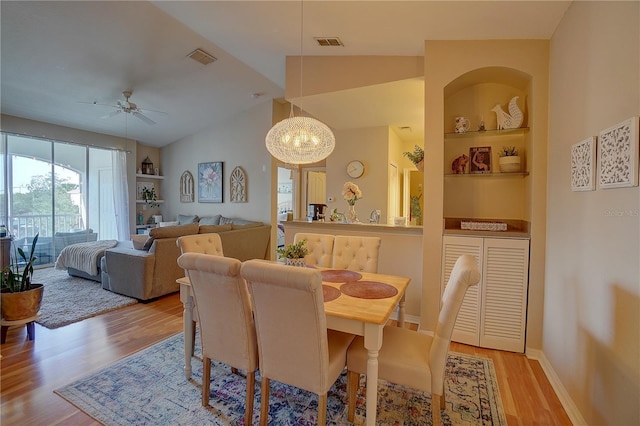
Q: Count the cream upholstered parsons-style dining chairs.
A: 6